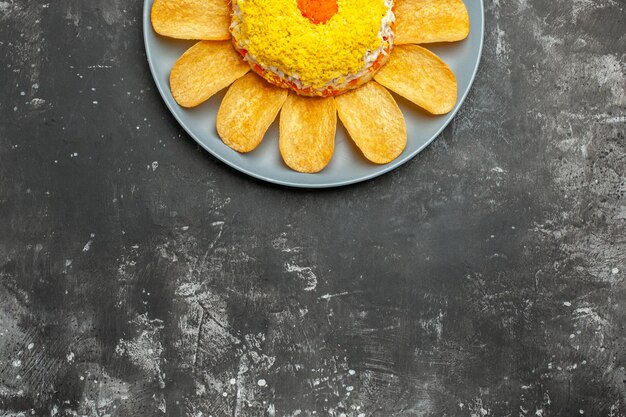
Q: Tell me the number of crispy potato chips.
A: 7